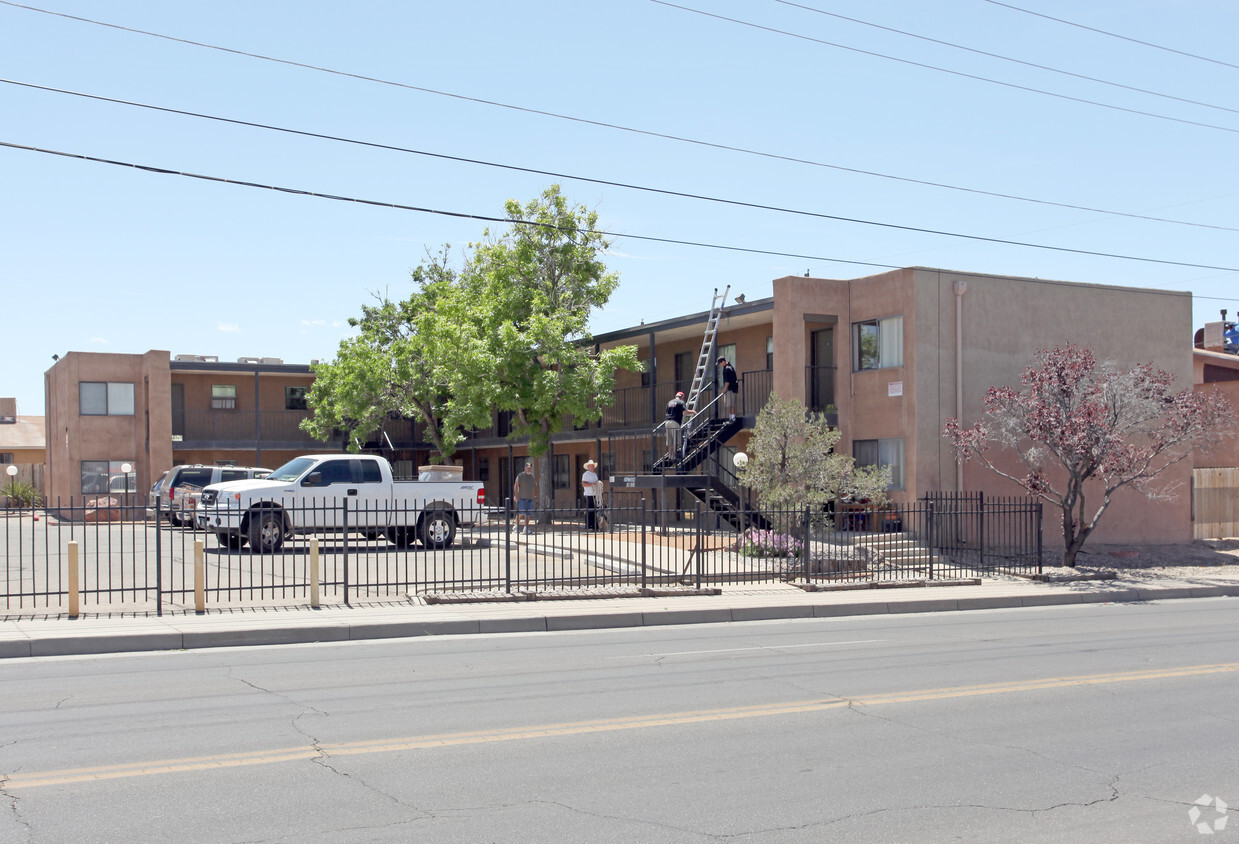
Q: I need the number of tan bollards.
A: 3